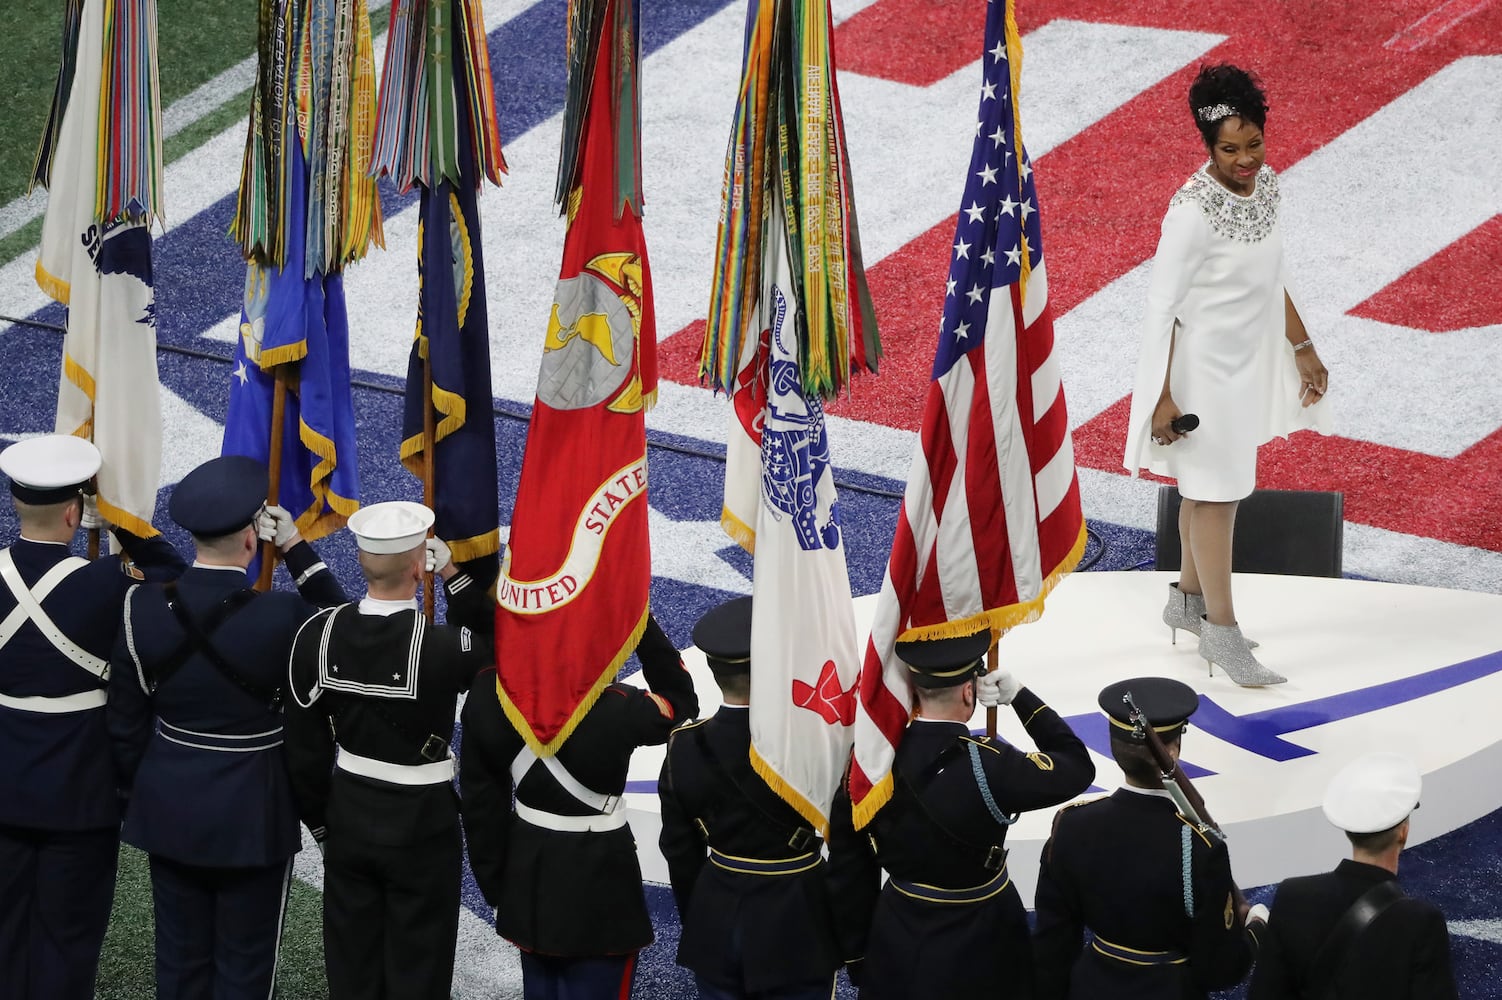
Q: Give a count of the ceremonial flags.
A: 6